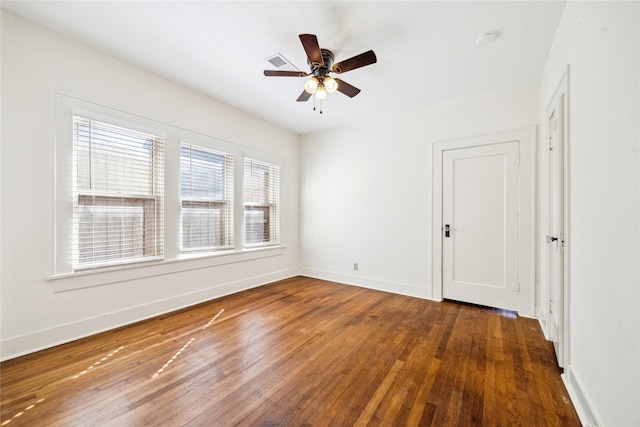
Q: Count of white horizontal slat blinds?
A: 3